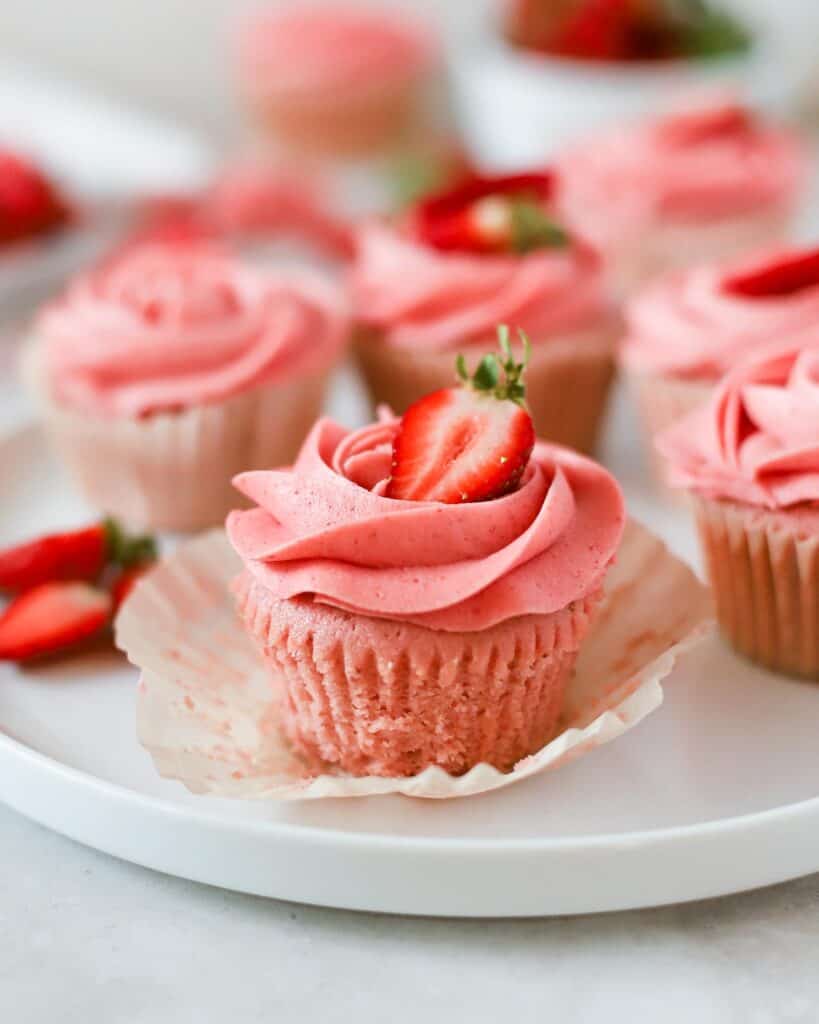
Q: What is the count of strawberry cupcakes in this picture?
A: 7